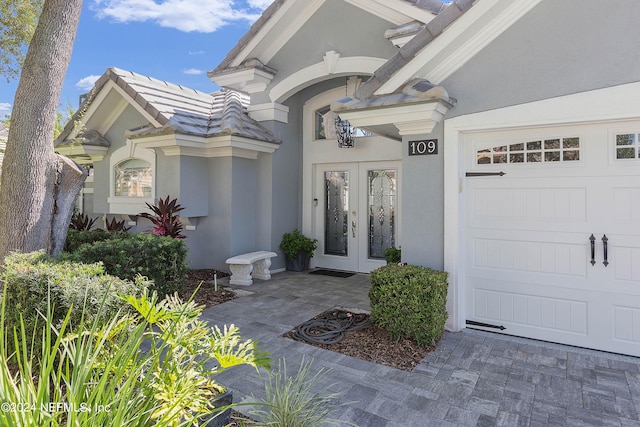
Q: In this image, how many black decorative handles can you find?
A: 2